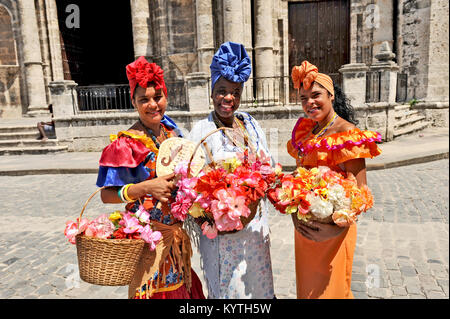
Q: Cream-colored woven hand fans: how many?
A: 1